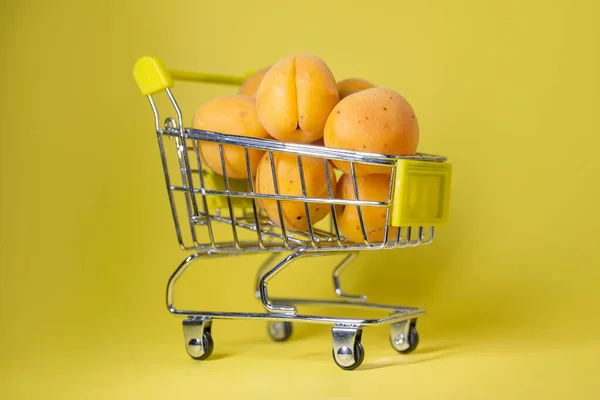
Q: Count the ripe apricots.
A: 7